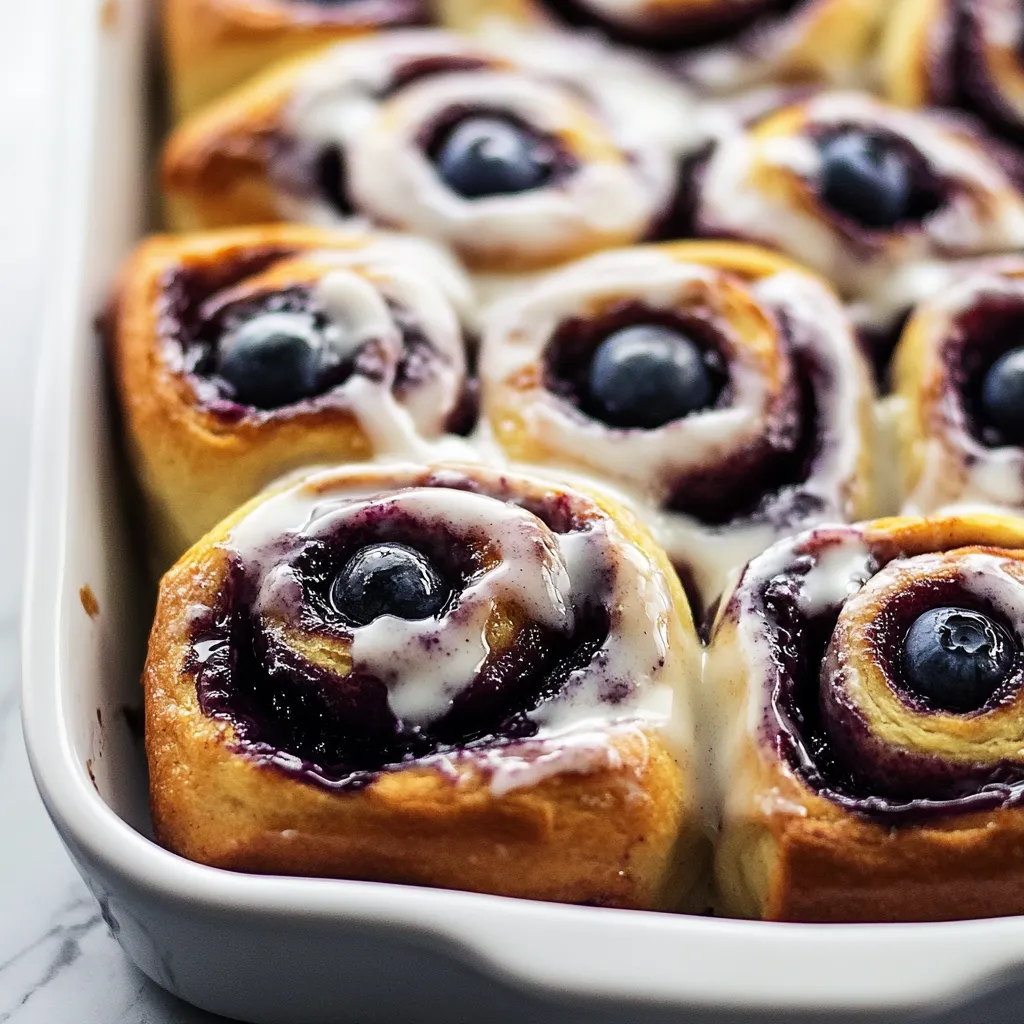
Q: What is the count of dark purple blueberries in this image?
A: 7